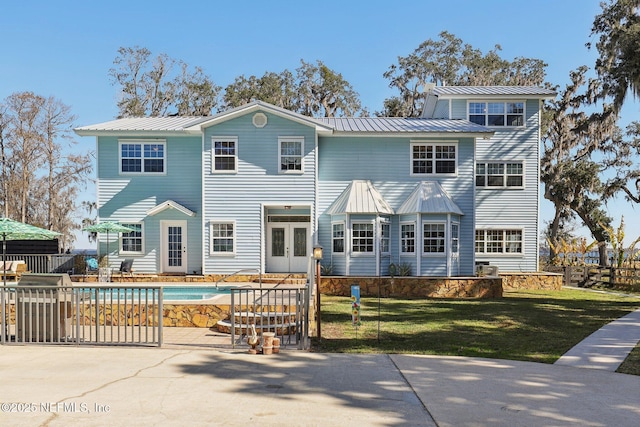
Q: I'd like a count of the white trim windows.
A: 15